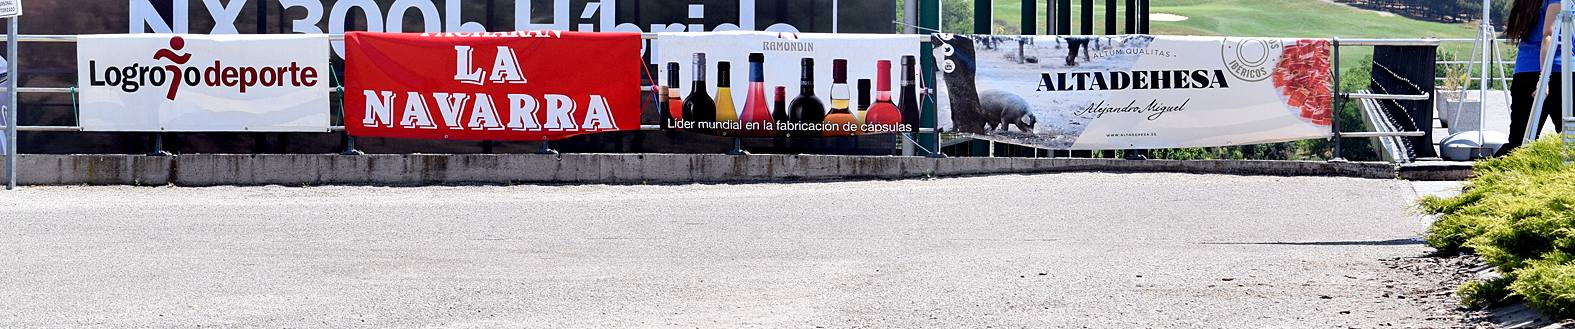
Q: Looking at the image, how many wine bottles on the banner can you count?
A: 11